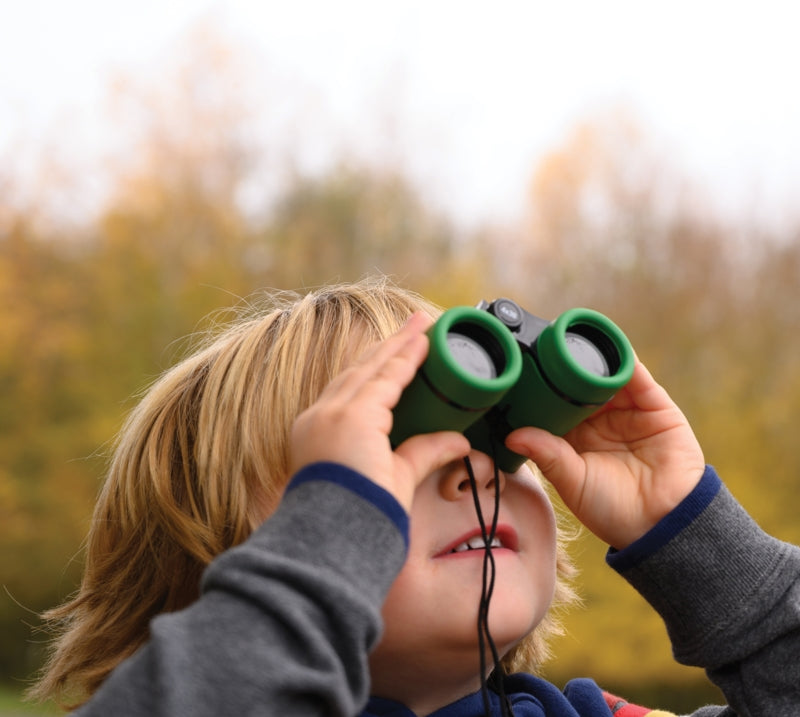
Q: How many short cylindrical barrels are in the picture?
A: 2